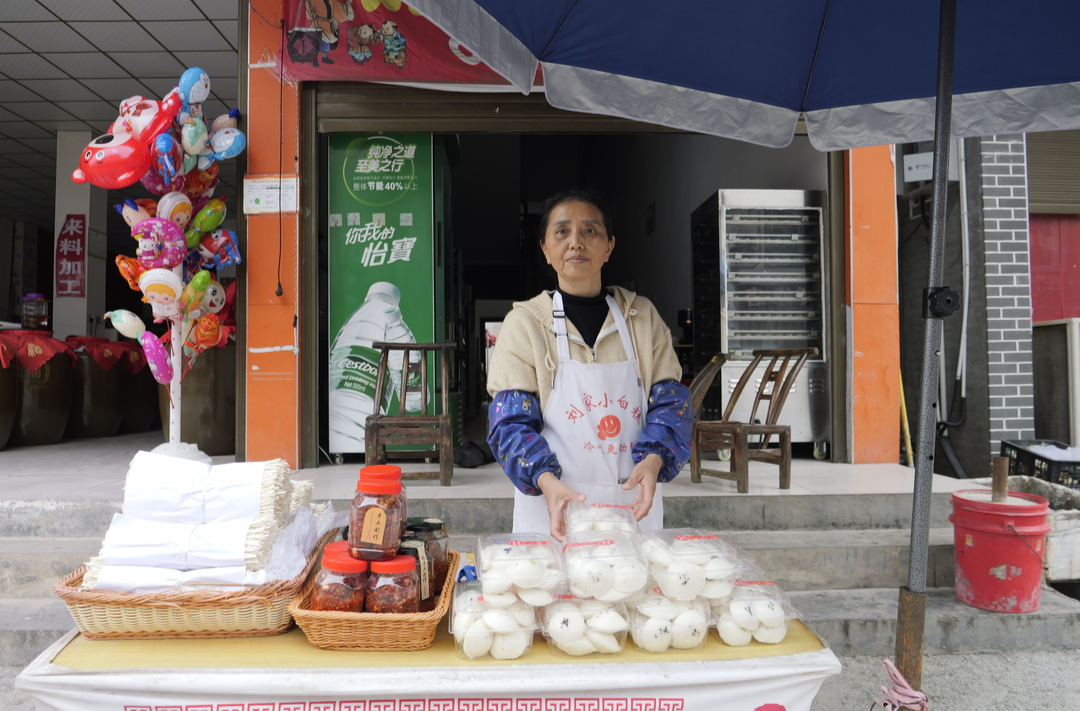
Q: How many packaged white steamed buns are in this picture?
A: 8